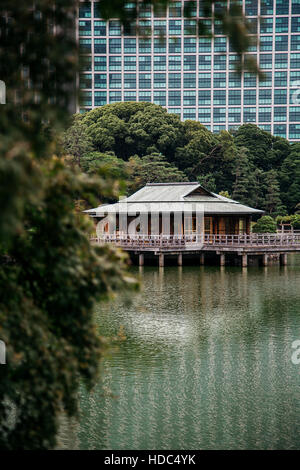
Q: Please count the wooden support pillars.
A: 8